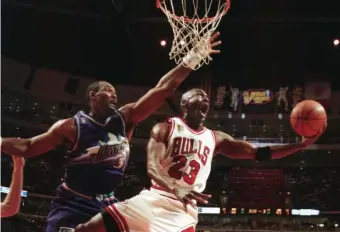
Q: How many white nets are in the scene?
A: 1